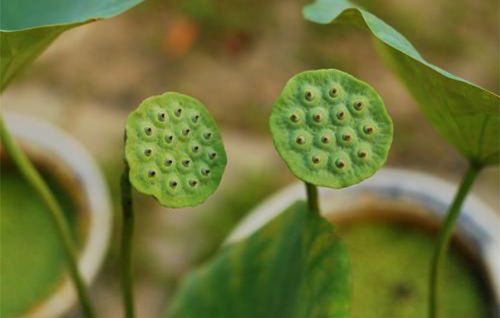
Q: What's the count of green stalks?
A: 4